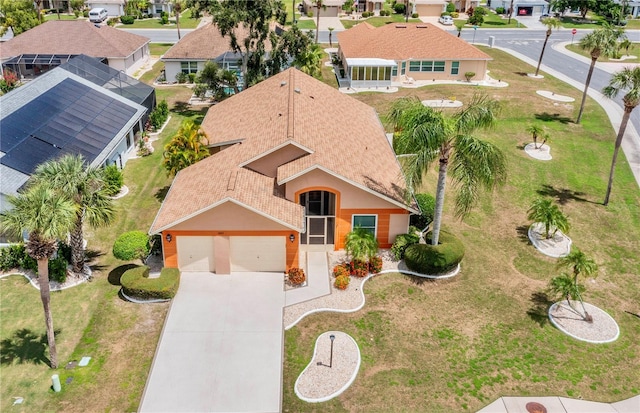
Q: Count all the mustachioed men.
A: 0